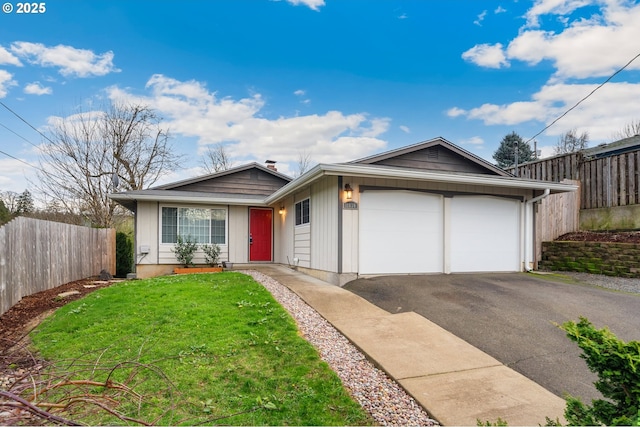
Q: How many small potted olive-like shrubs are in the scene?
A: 2